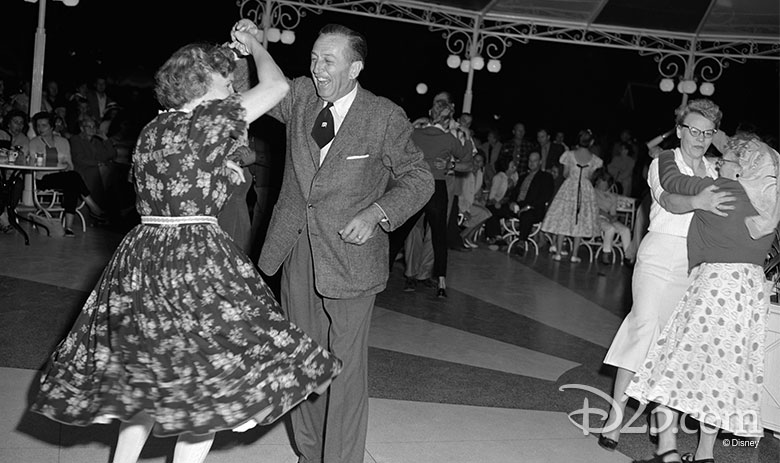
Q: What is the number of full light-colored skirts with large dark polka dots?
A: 1